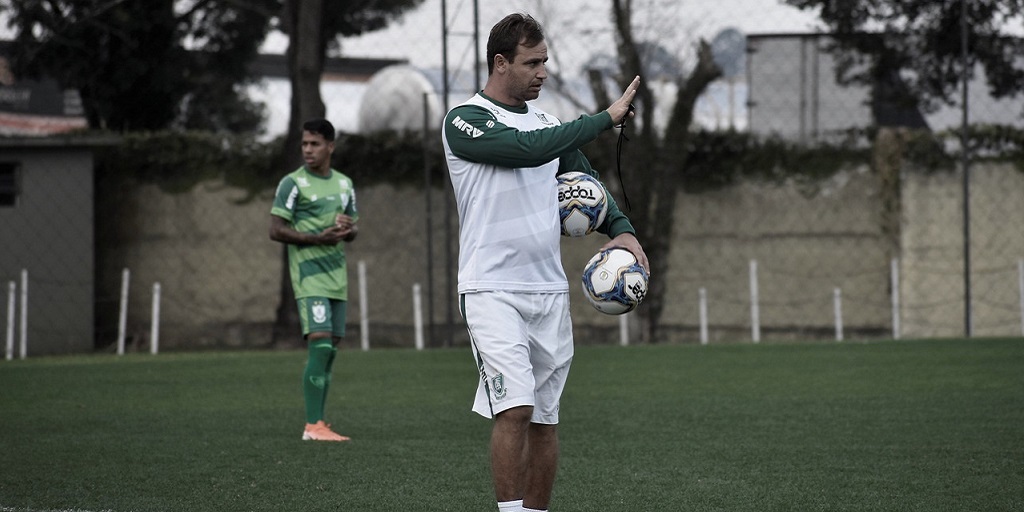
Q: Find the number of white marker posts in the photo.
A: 12